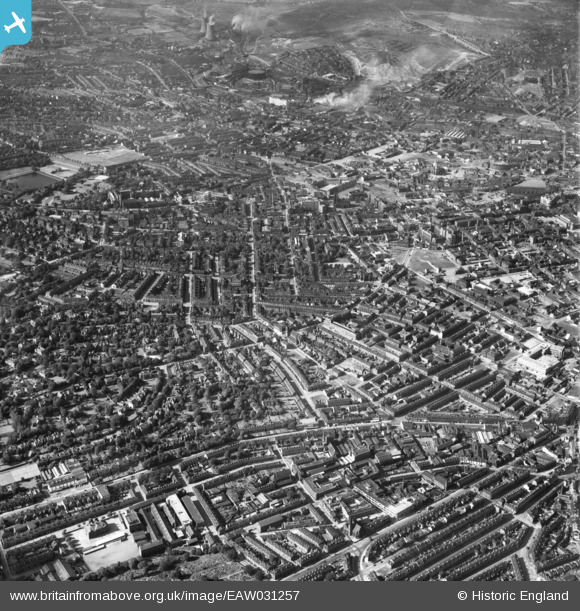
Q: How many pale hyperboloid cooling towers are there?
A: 2